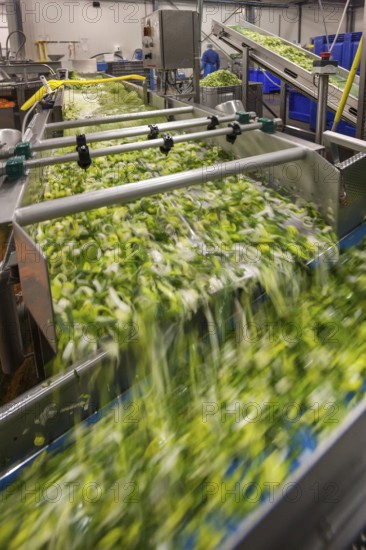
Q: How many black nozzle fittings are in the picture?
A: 6